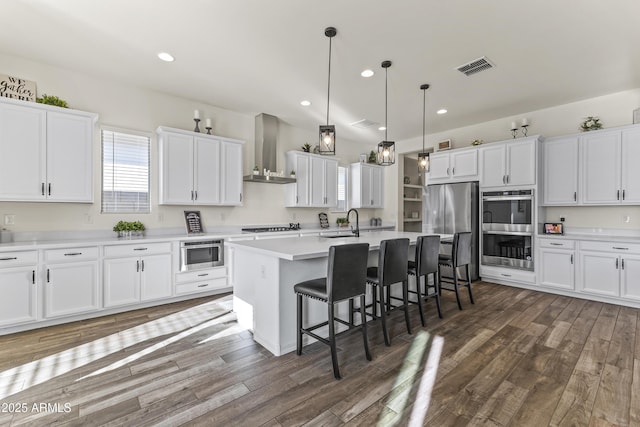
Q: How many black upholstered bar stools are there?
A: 4